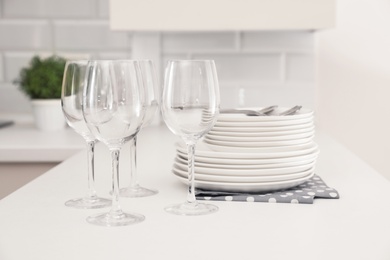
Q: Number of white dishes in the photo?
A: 12